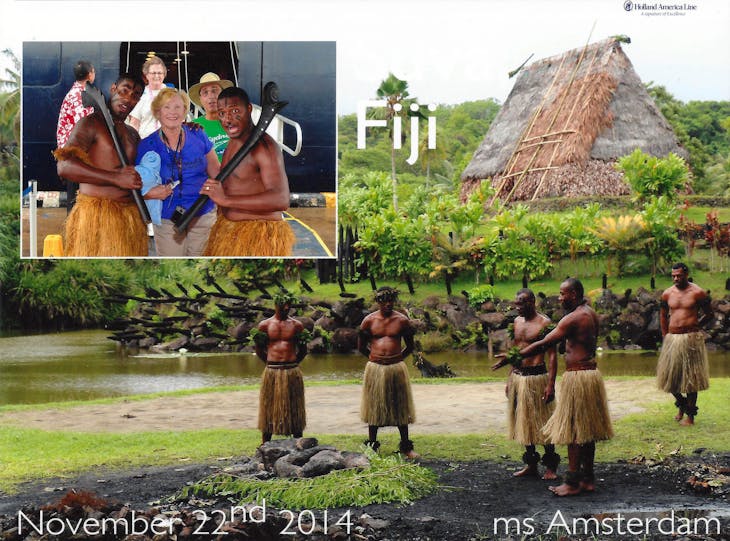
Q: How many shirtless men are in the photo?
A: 7